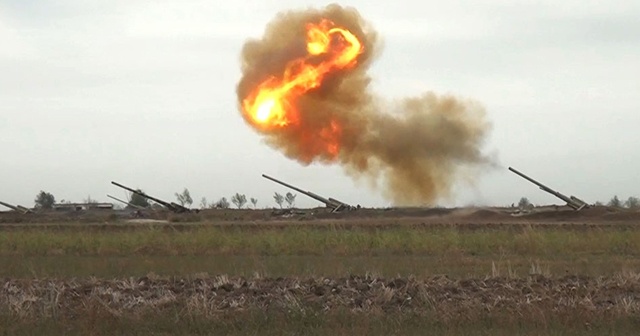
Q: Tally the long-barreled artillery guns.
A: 5